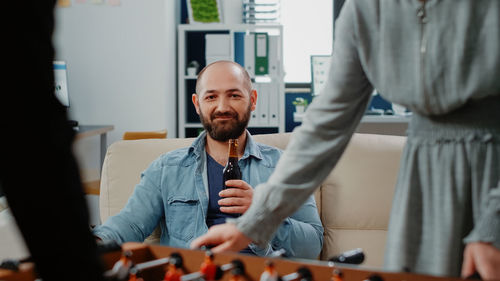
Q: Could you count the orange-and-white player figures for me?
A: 2